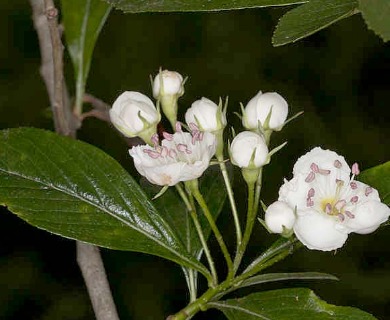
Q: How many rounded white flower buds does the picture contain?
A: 6